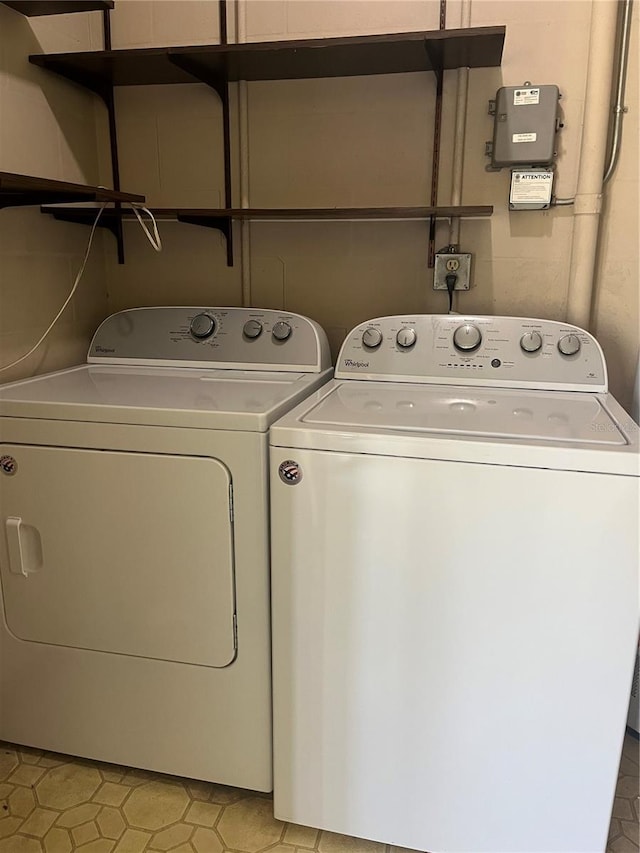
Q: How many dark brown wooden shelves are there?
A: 4